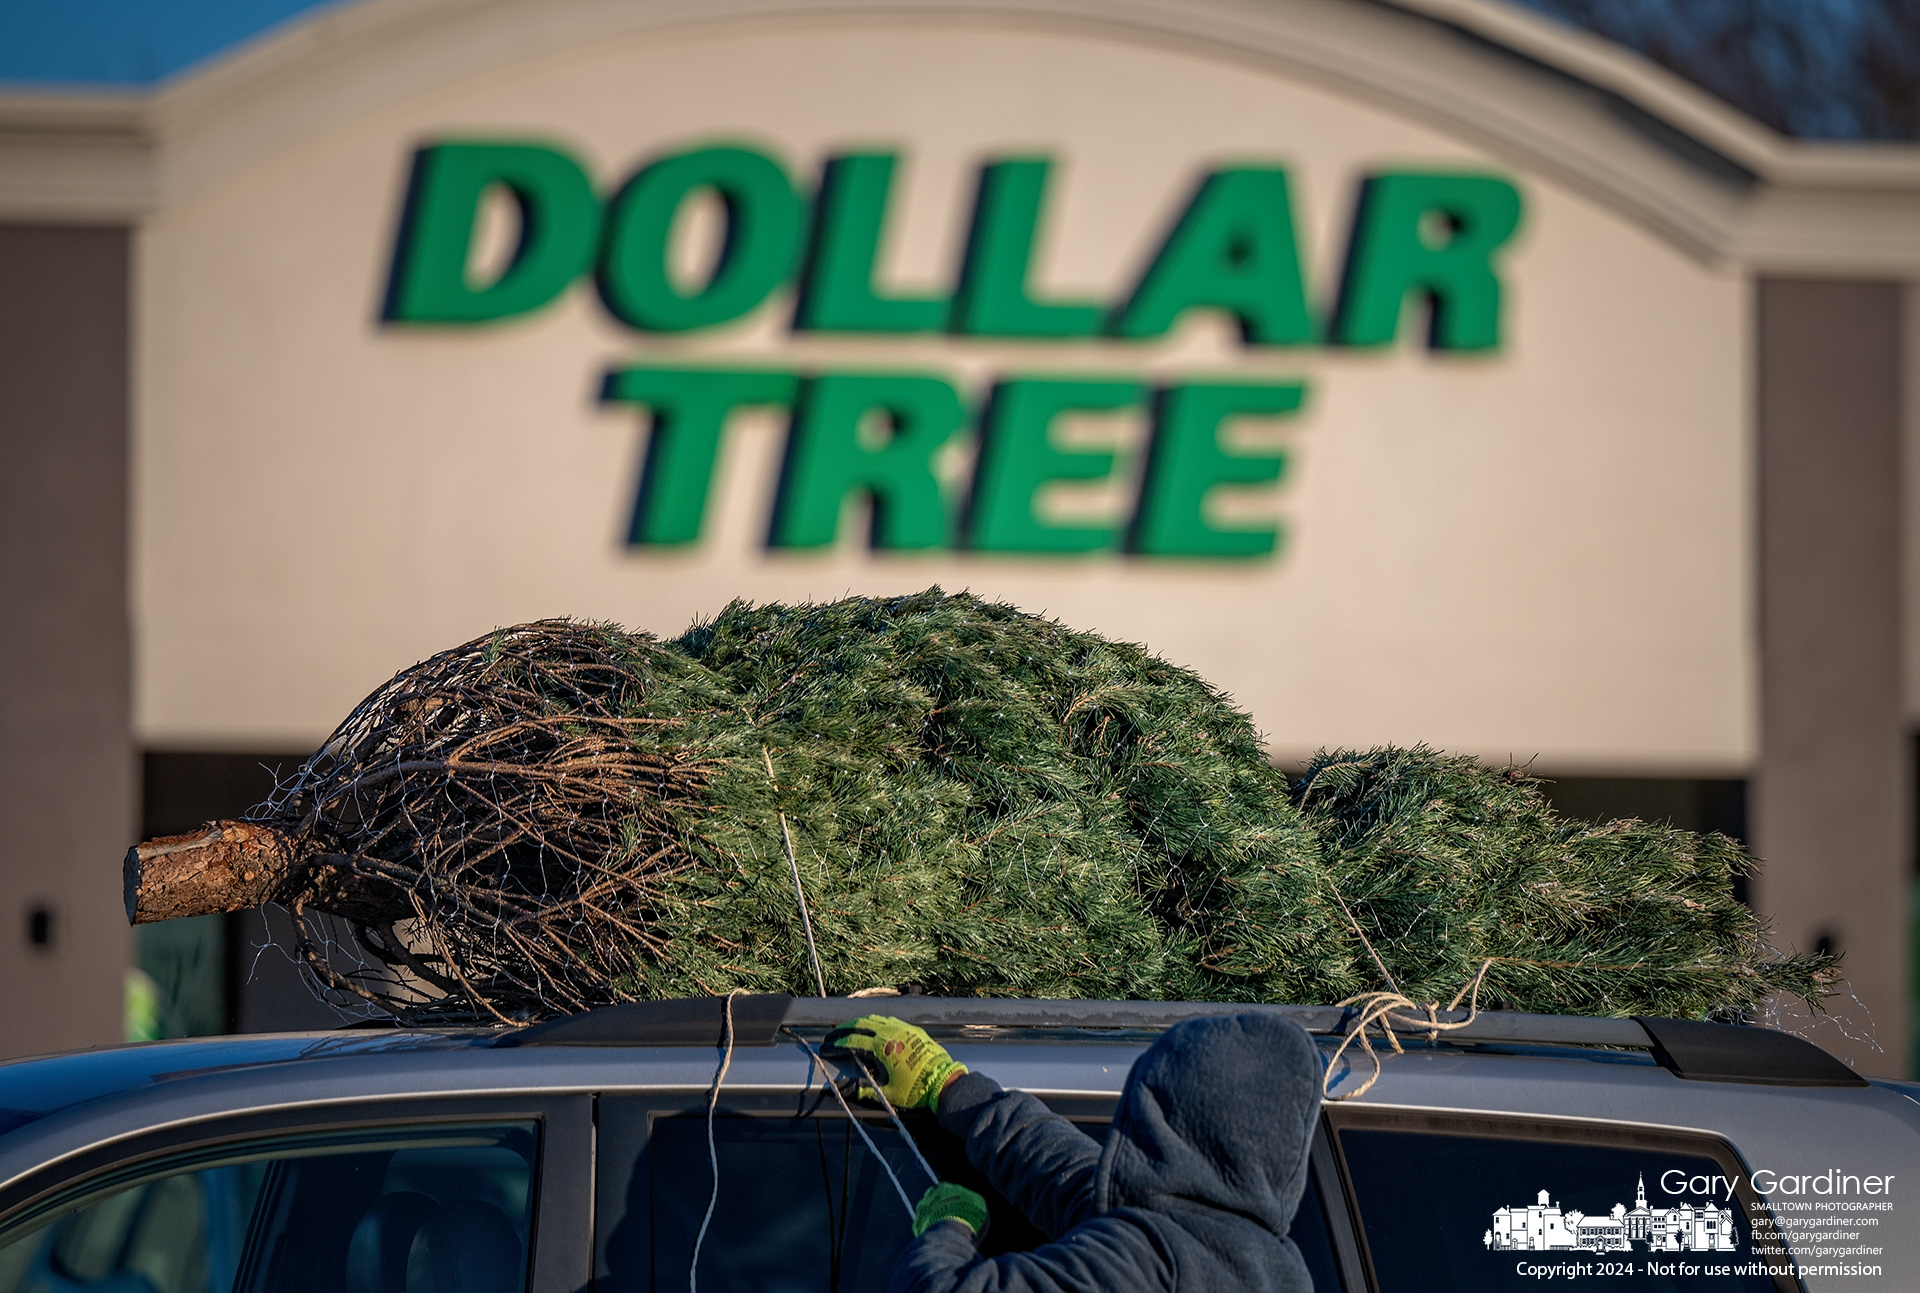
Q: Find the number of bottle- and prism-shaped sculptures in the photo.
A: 0